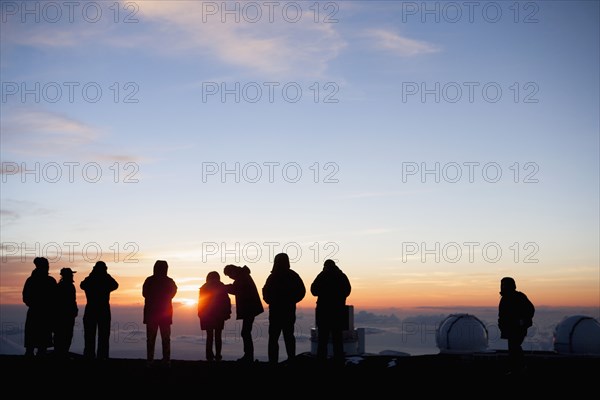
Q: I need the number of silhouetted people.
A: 9